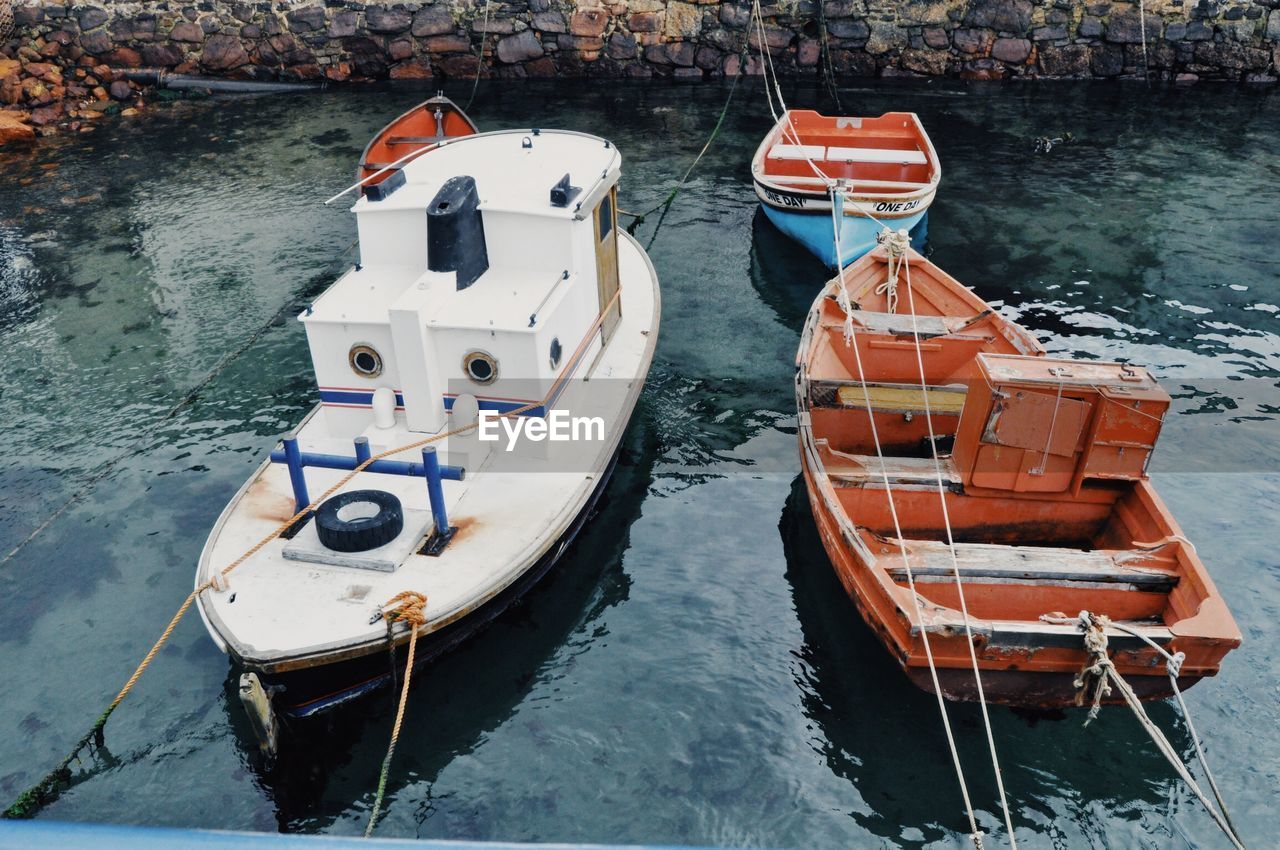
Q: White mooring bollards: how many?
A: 2